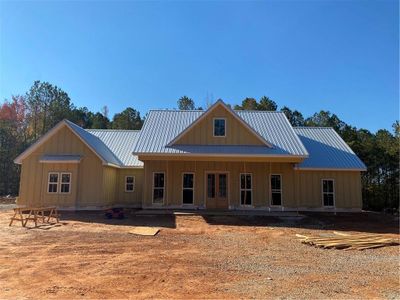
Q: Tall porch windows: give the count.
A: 4